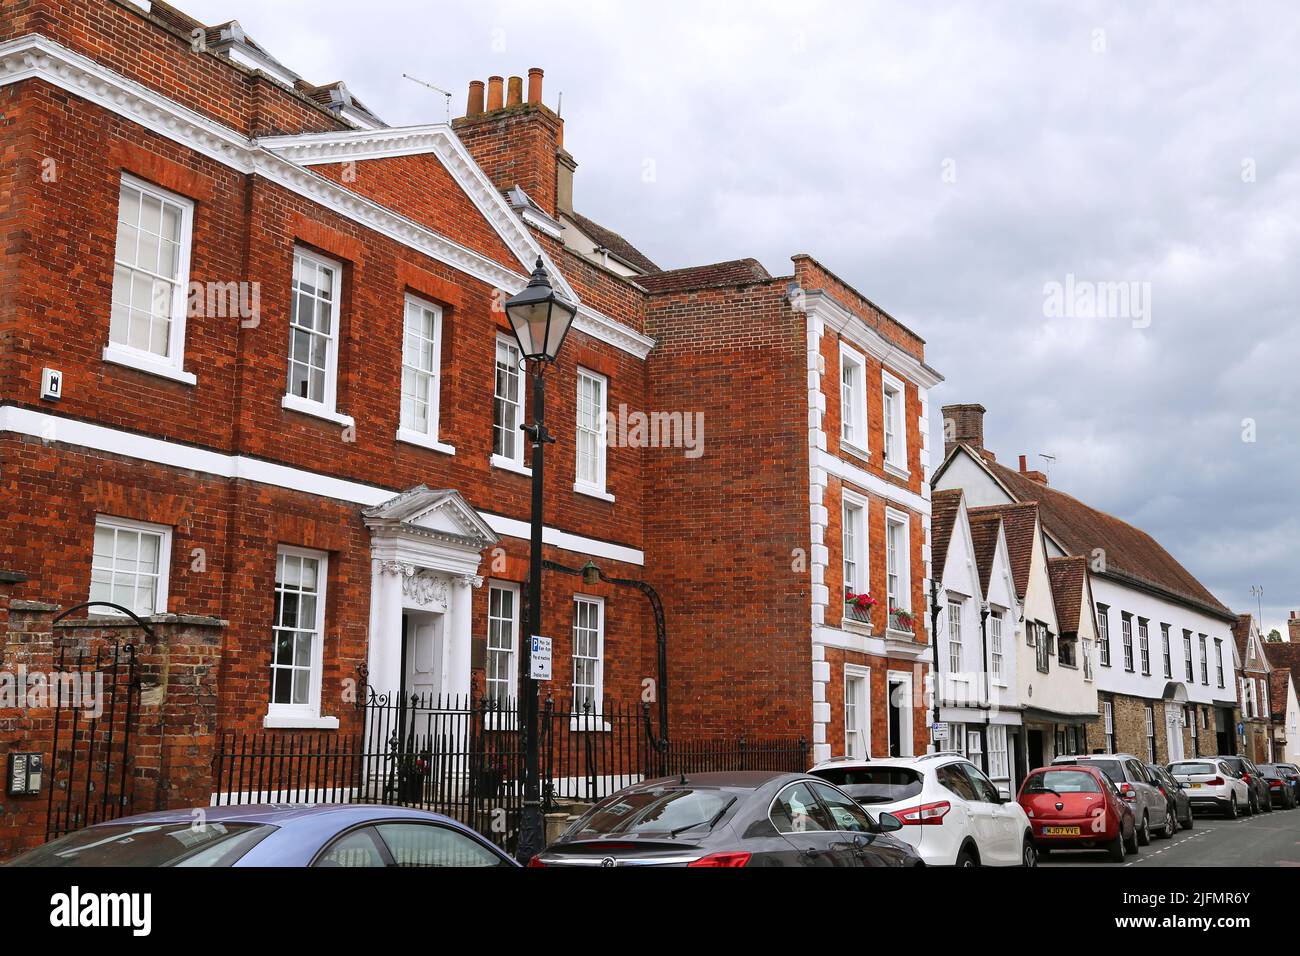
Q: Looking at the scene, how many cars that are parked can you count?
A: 10